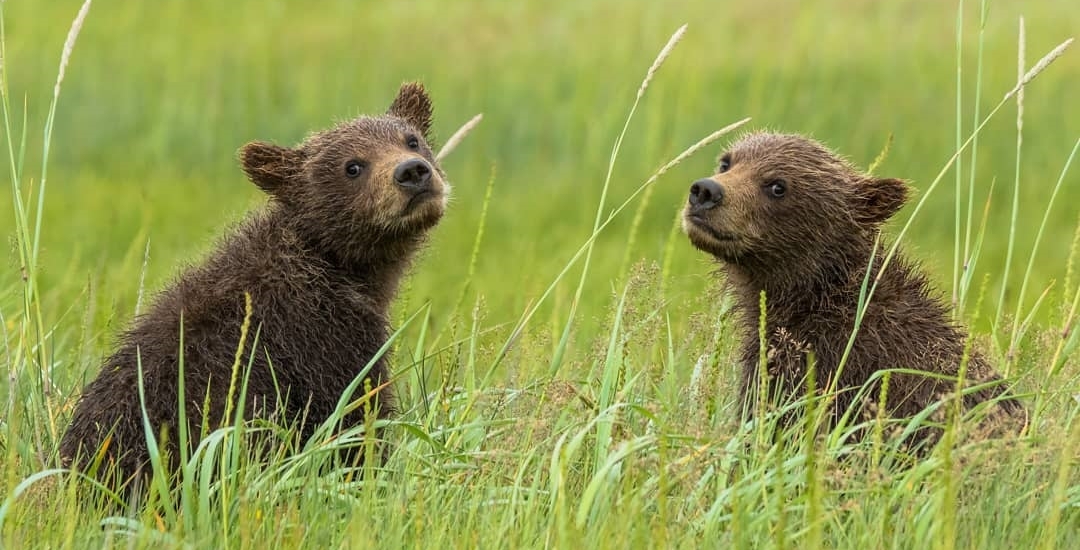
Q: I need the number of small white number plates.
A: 0